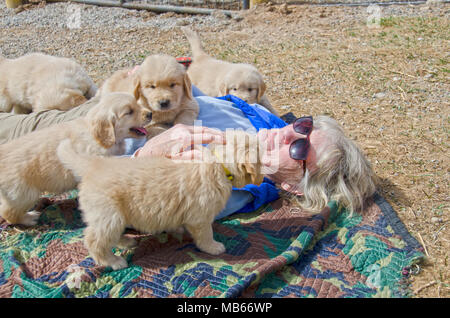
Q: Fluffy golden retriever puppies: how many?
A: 5